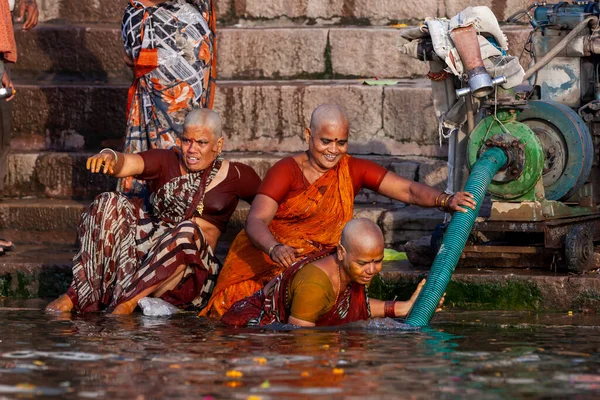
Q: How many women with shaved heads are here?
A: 3